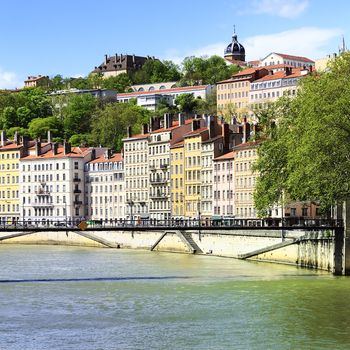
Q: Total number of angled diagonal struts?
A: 5